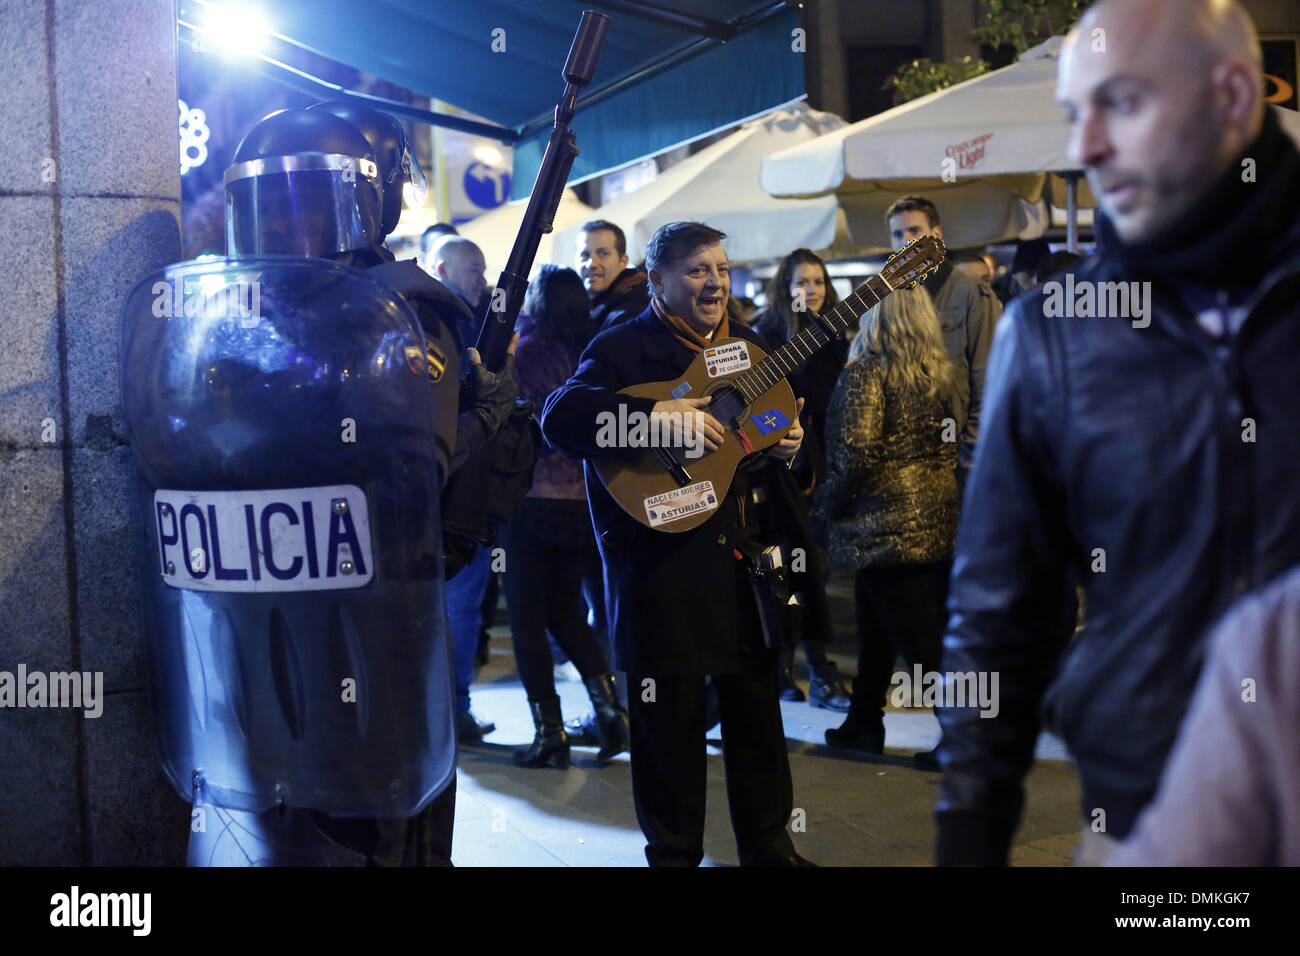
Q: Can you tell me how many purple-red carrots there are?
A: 0